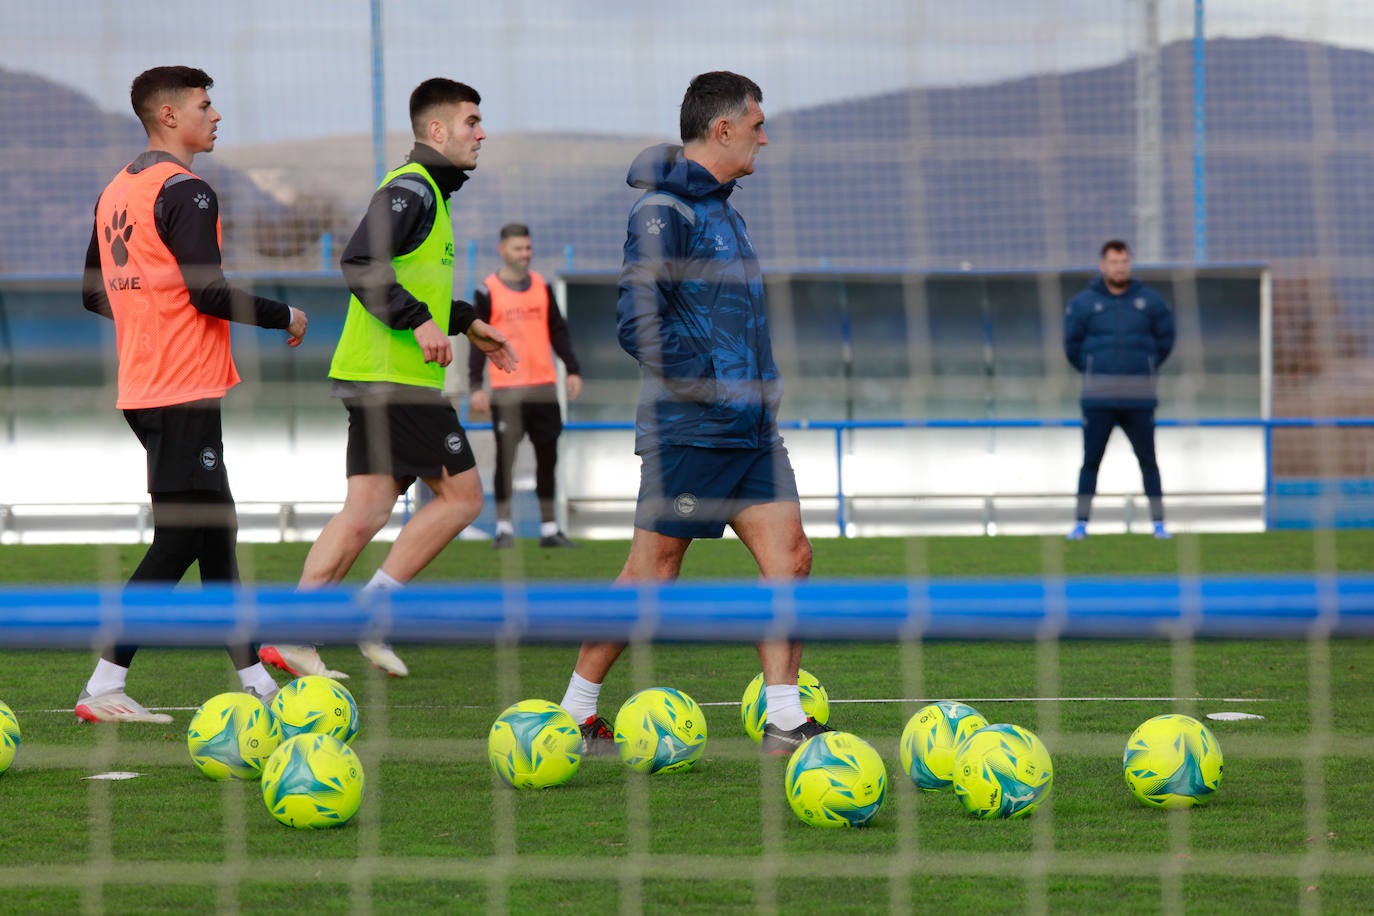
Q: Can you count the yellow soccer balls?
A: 11